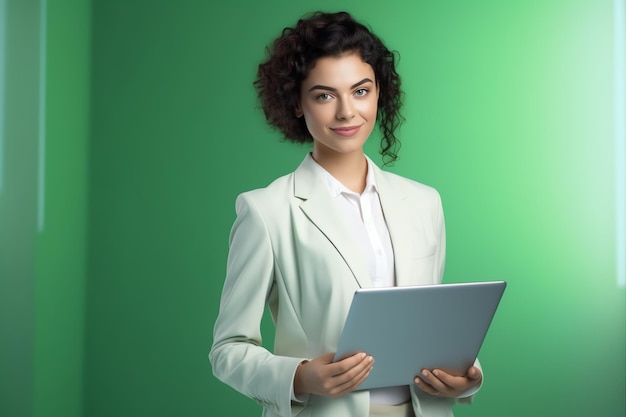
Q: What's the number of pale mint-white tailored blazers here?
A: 1